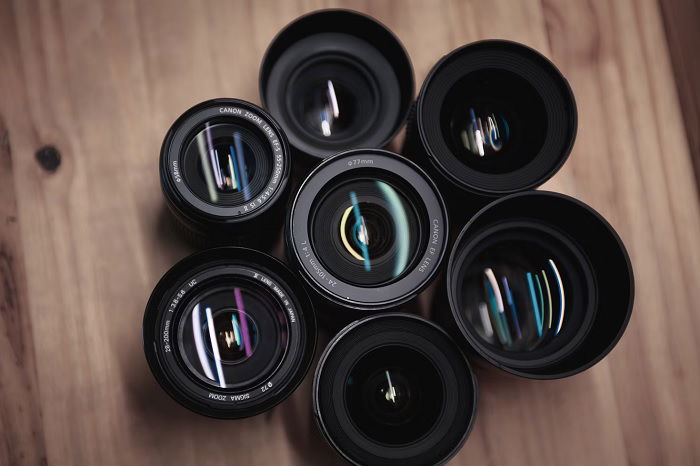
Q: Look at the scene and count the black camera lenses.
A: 7